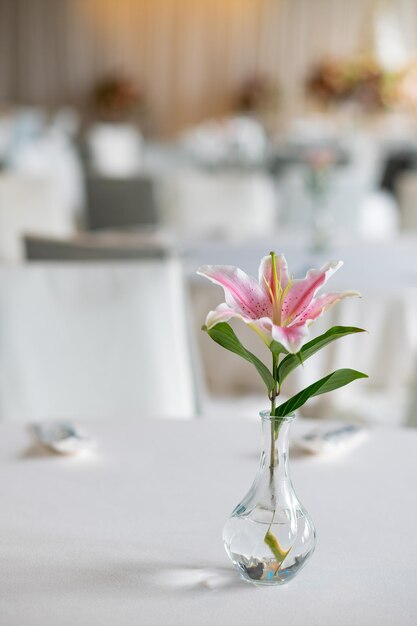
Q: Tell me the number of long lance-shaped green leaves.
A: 3